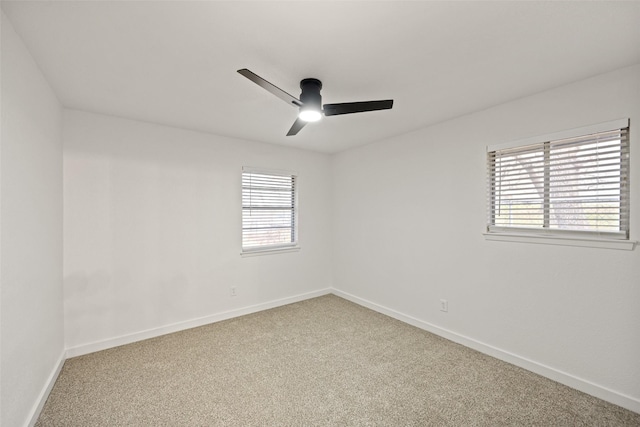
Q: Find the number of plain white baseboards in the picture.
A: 3